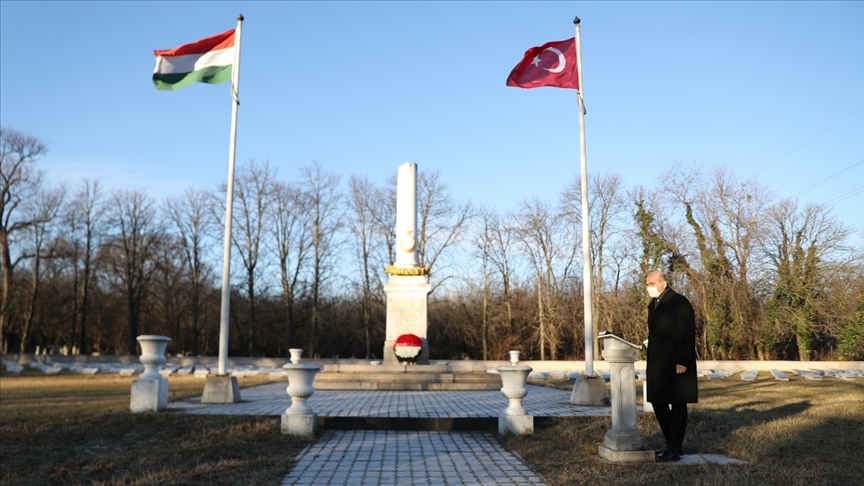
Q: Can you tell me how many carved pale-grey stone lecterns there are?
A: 1